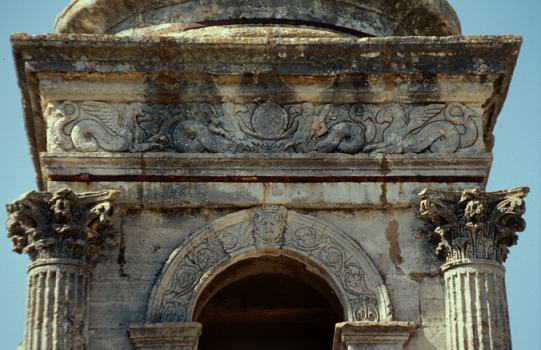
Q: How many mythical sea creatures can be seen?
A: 4